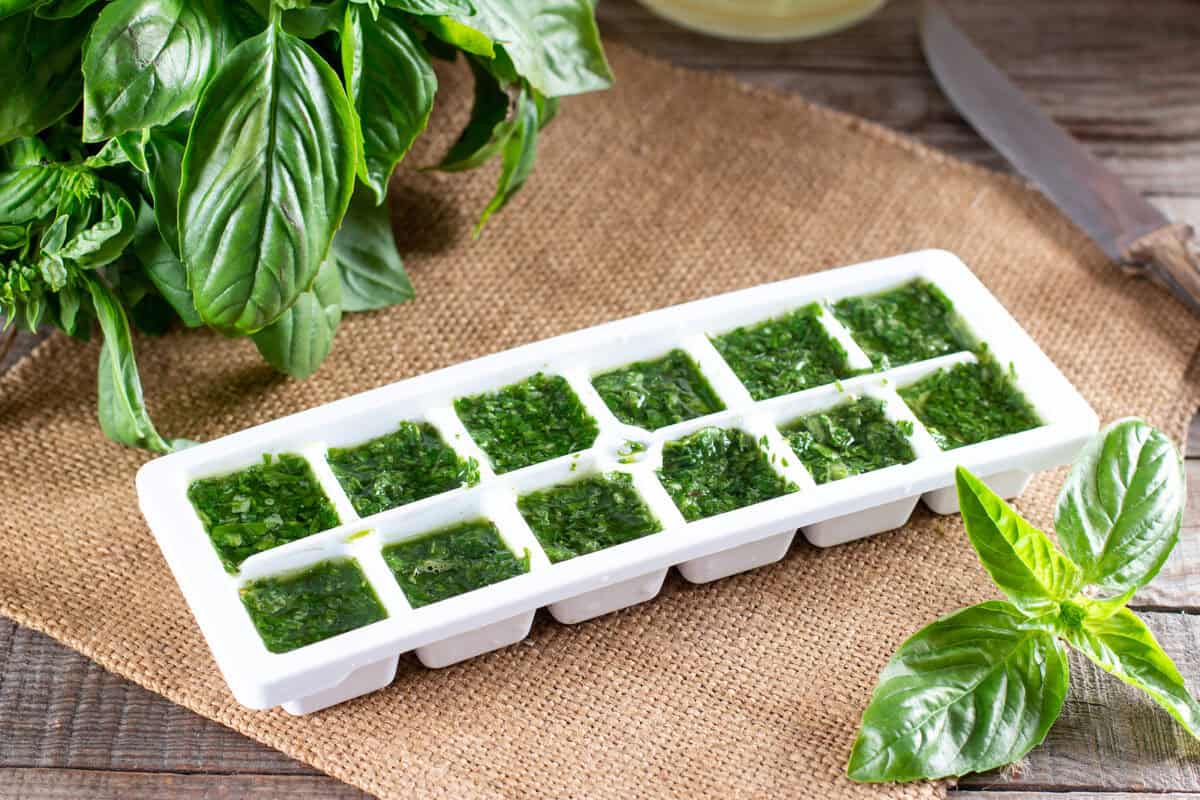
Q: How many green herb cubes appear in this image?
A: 12